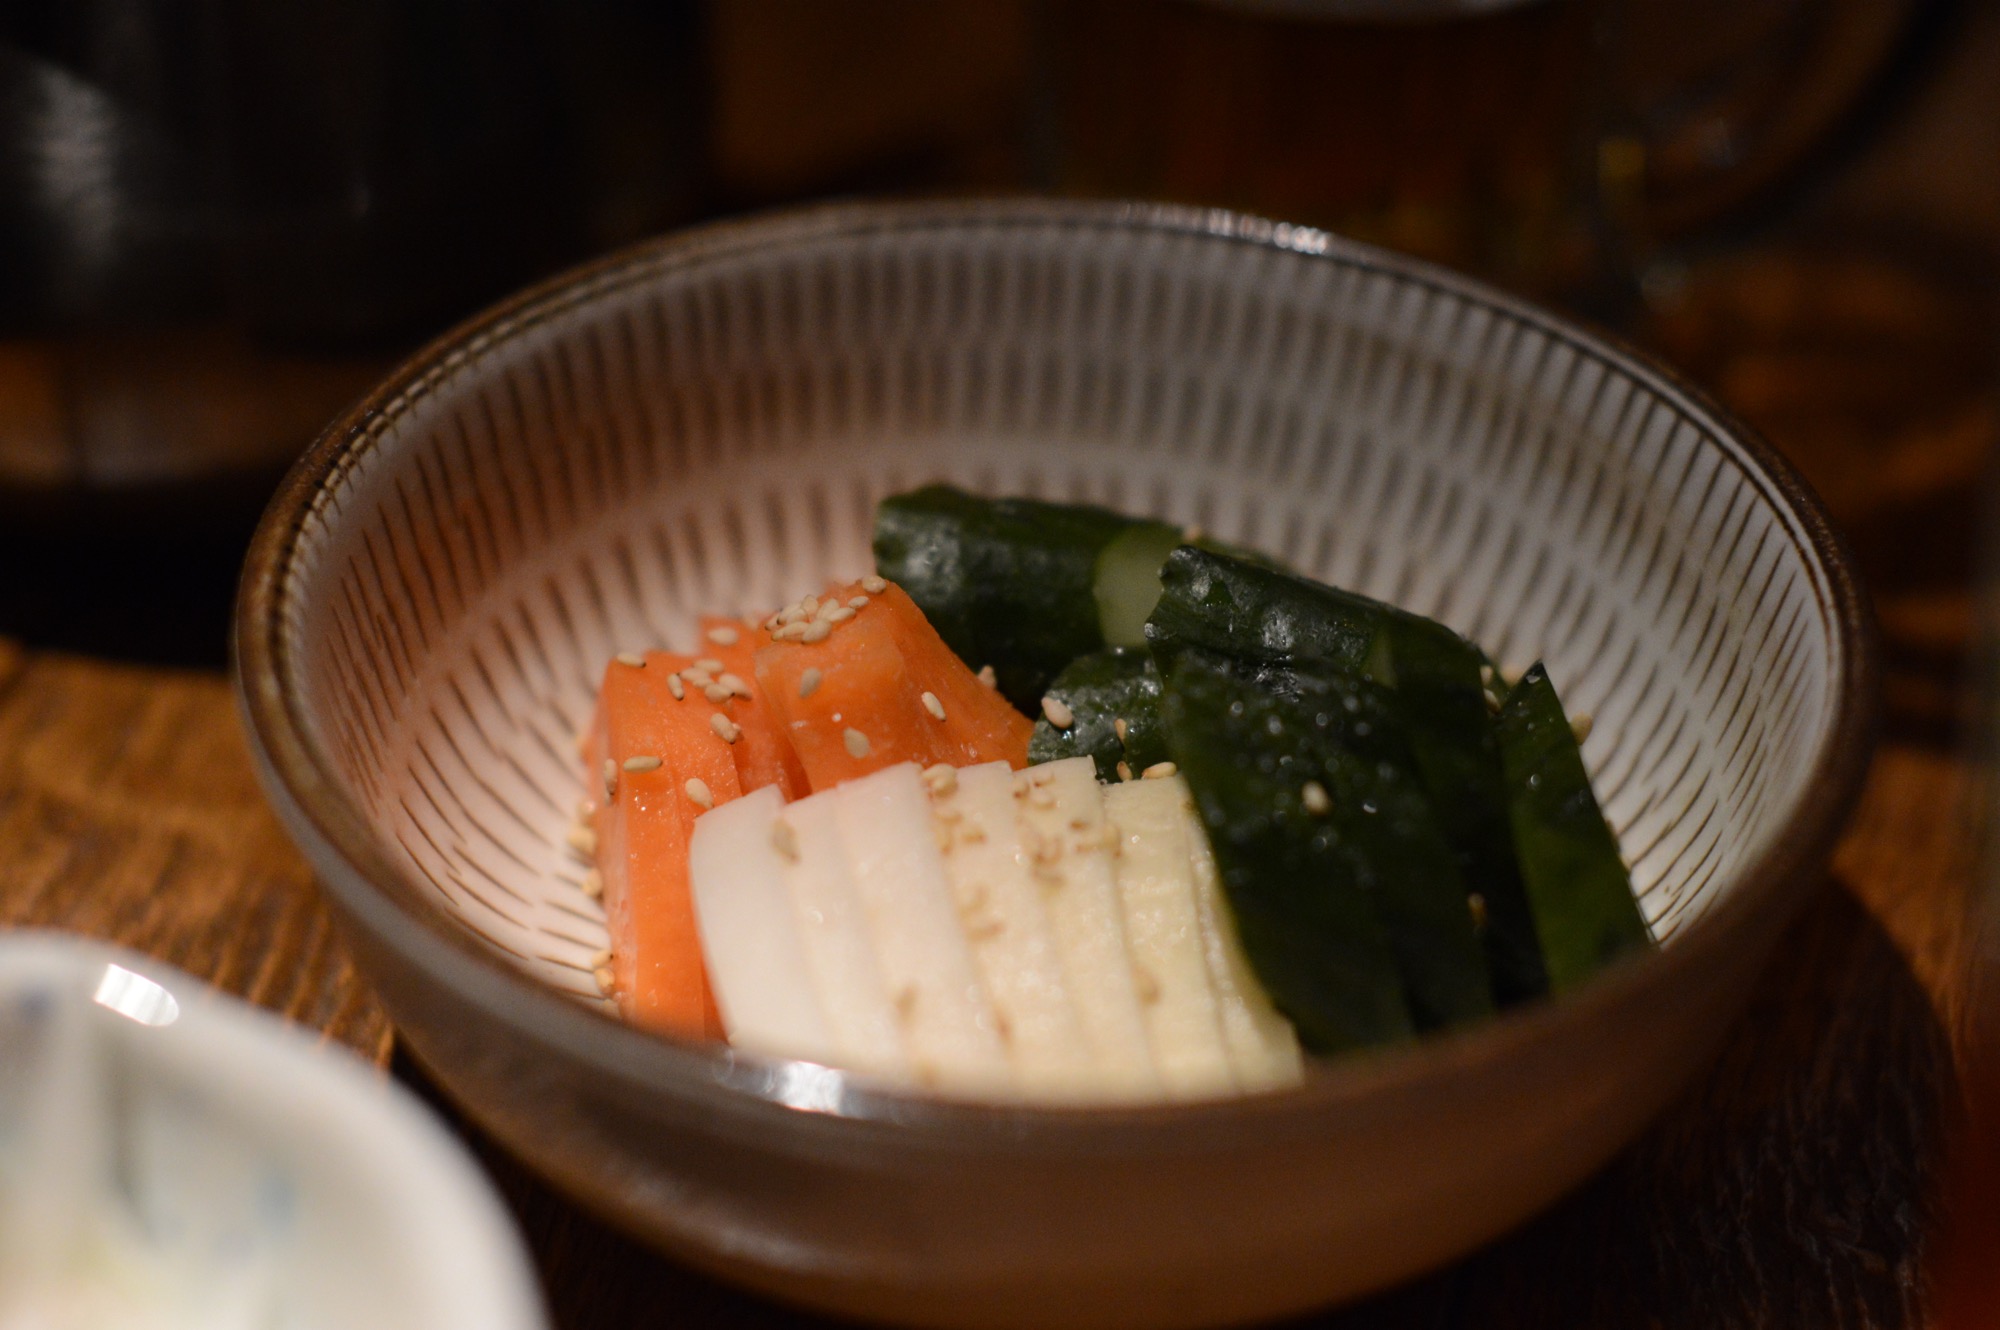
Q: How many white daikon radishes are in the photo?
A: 7